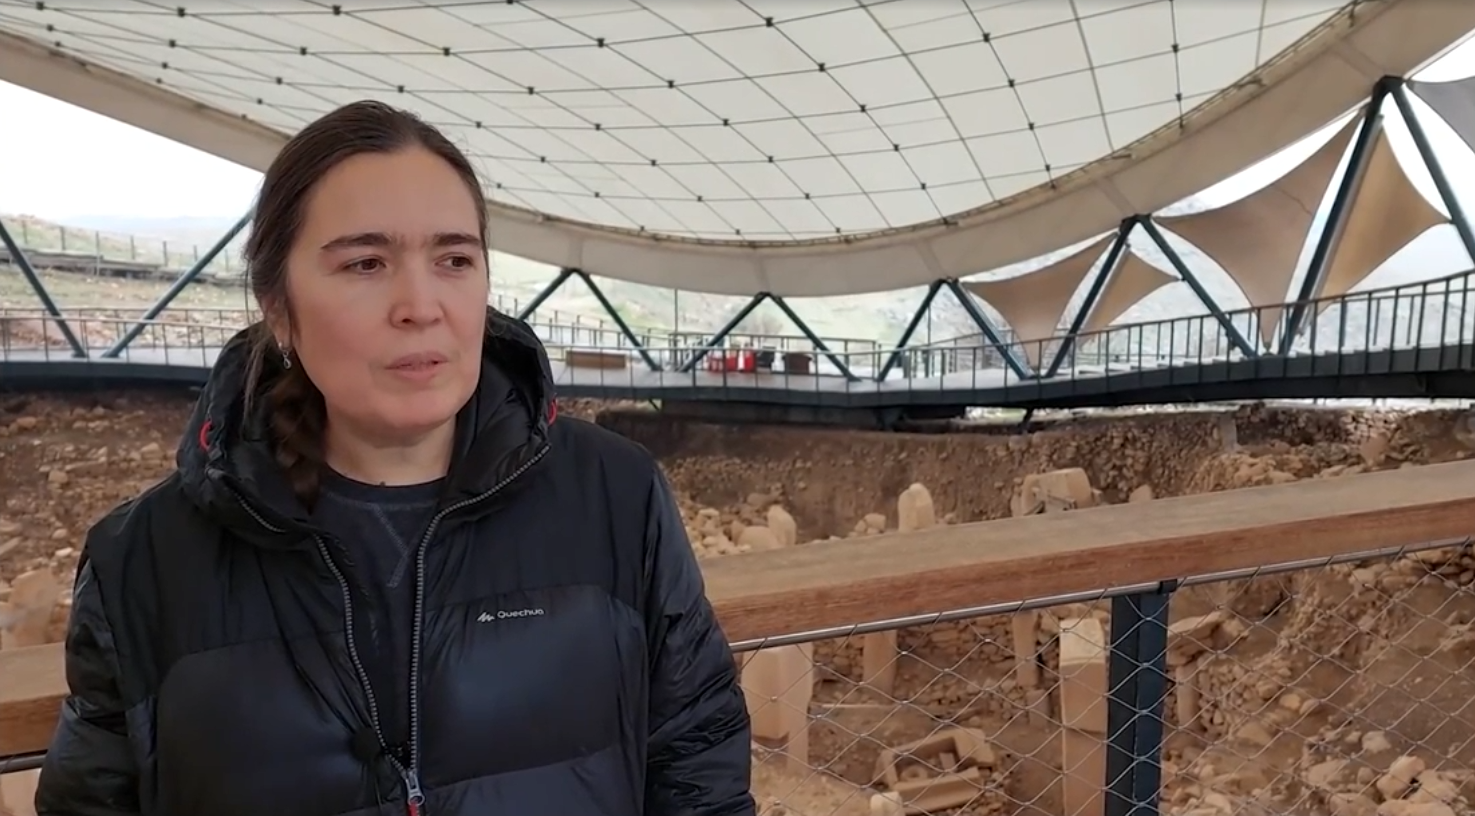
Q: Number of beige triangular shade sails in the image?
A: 4